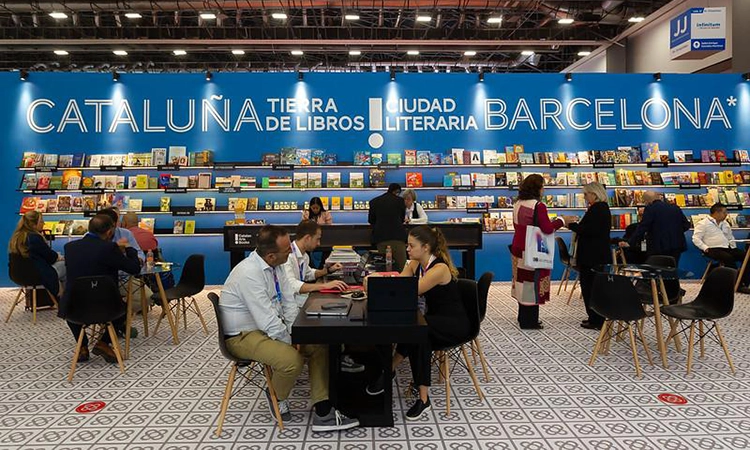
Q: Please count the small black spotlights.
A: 9